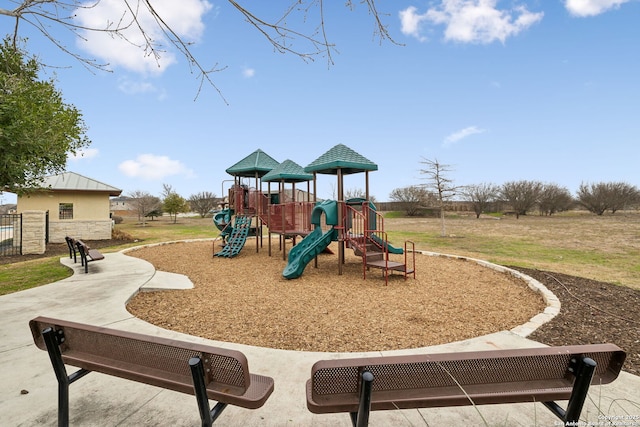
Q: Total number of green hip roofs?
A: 3